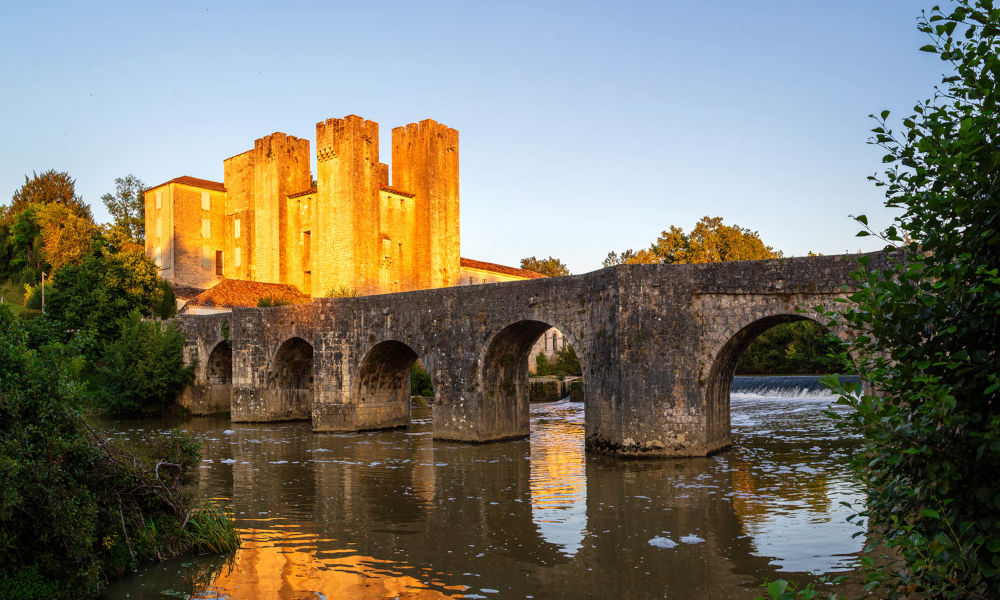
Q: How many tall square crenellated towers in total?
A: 3